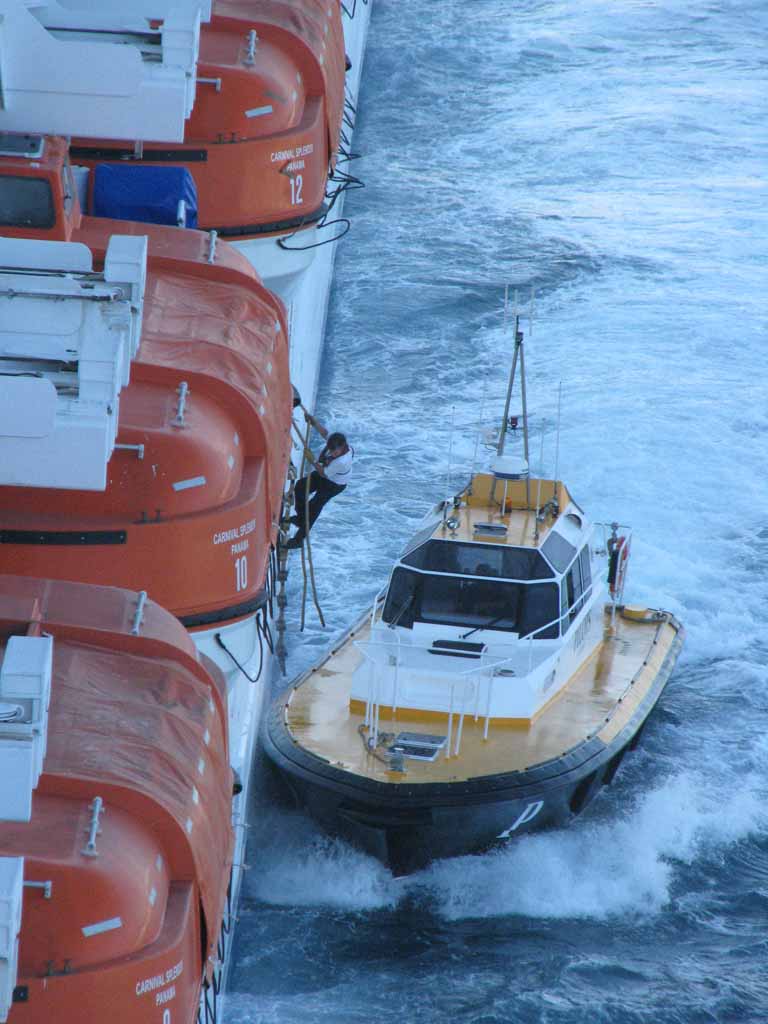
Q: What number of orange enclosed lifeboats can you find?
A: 3